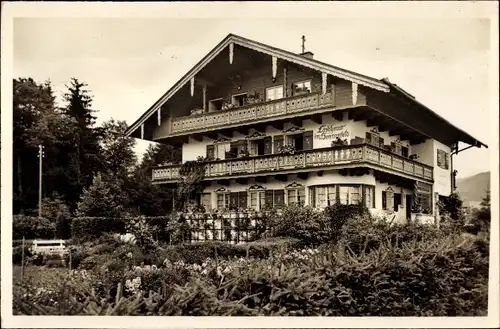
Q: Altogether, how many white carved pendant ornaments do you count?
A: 7